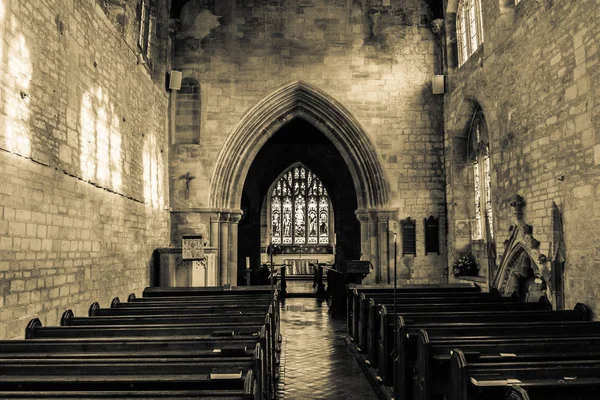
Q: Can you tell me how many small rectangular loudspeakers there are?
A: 2